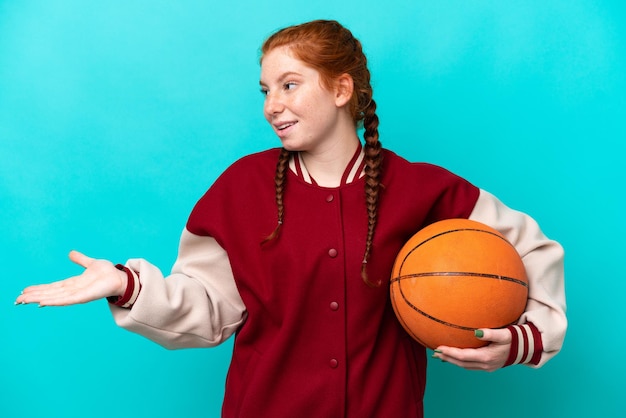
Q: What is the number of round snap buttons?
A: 4